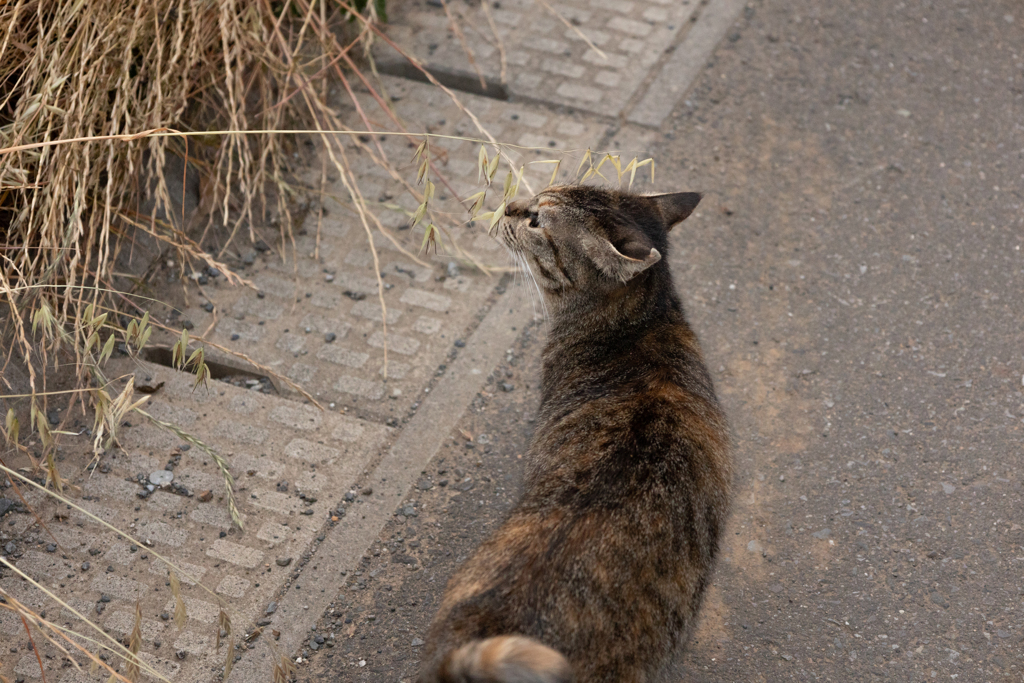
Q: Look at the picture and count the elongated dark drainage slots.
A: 2